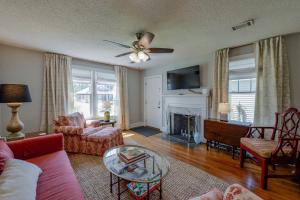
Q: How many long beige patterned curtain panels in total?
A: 4